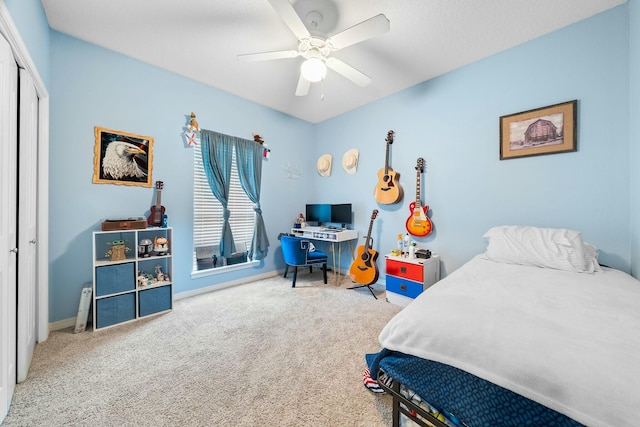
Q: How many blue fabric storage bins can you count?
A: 3